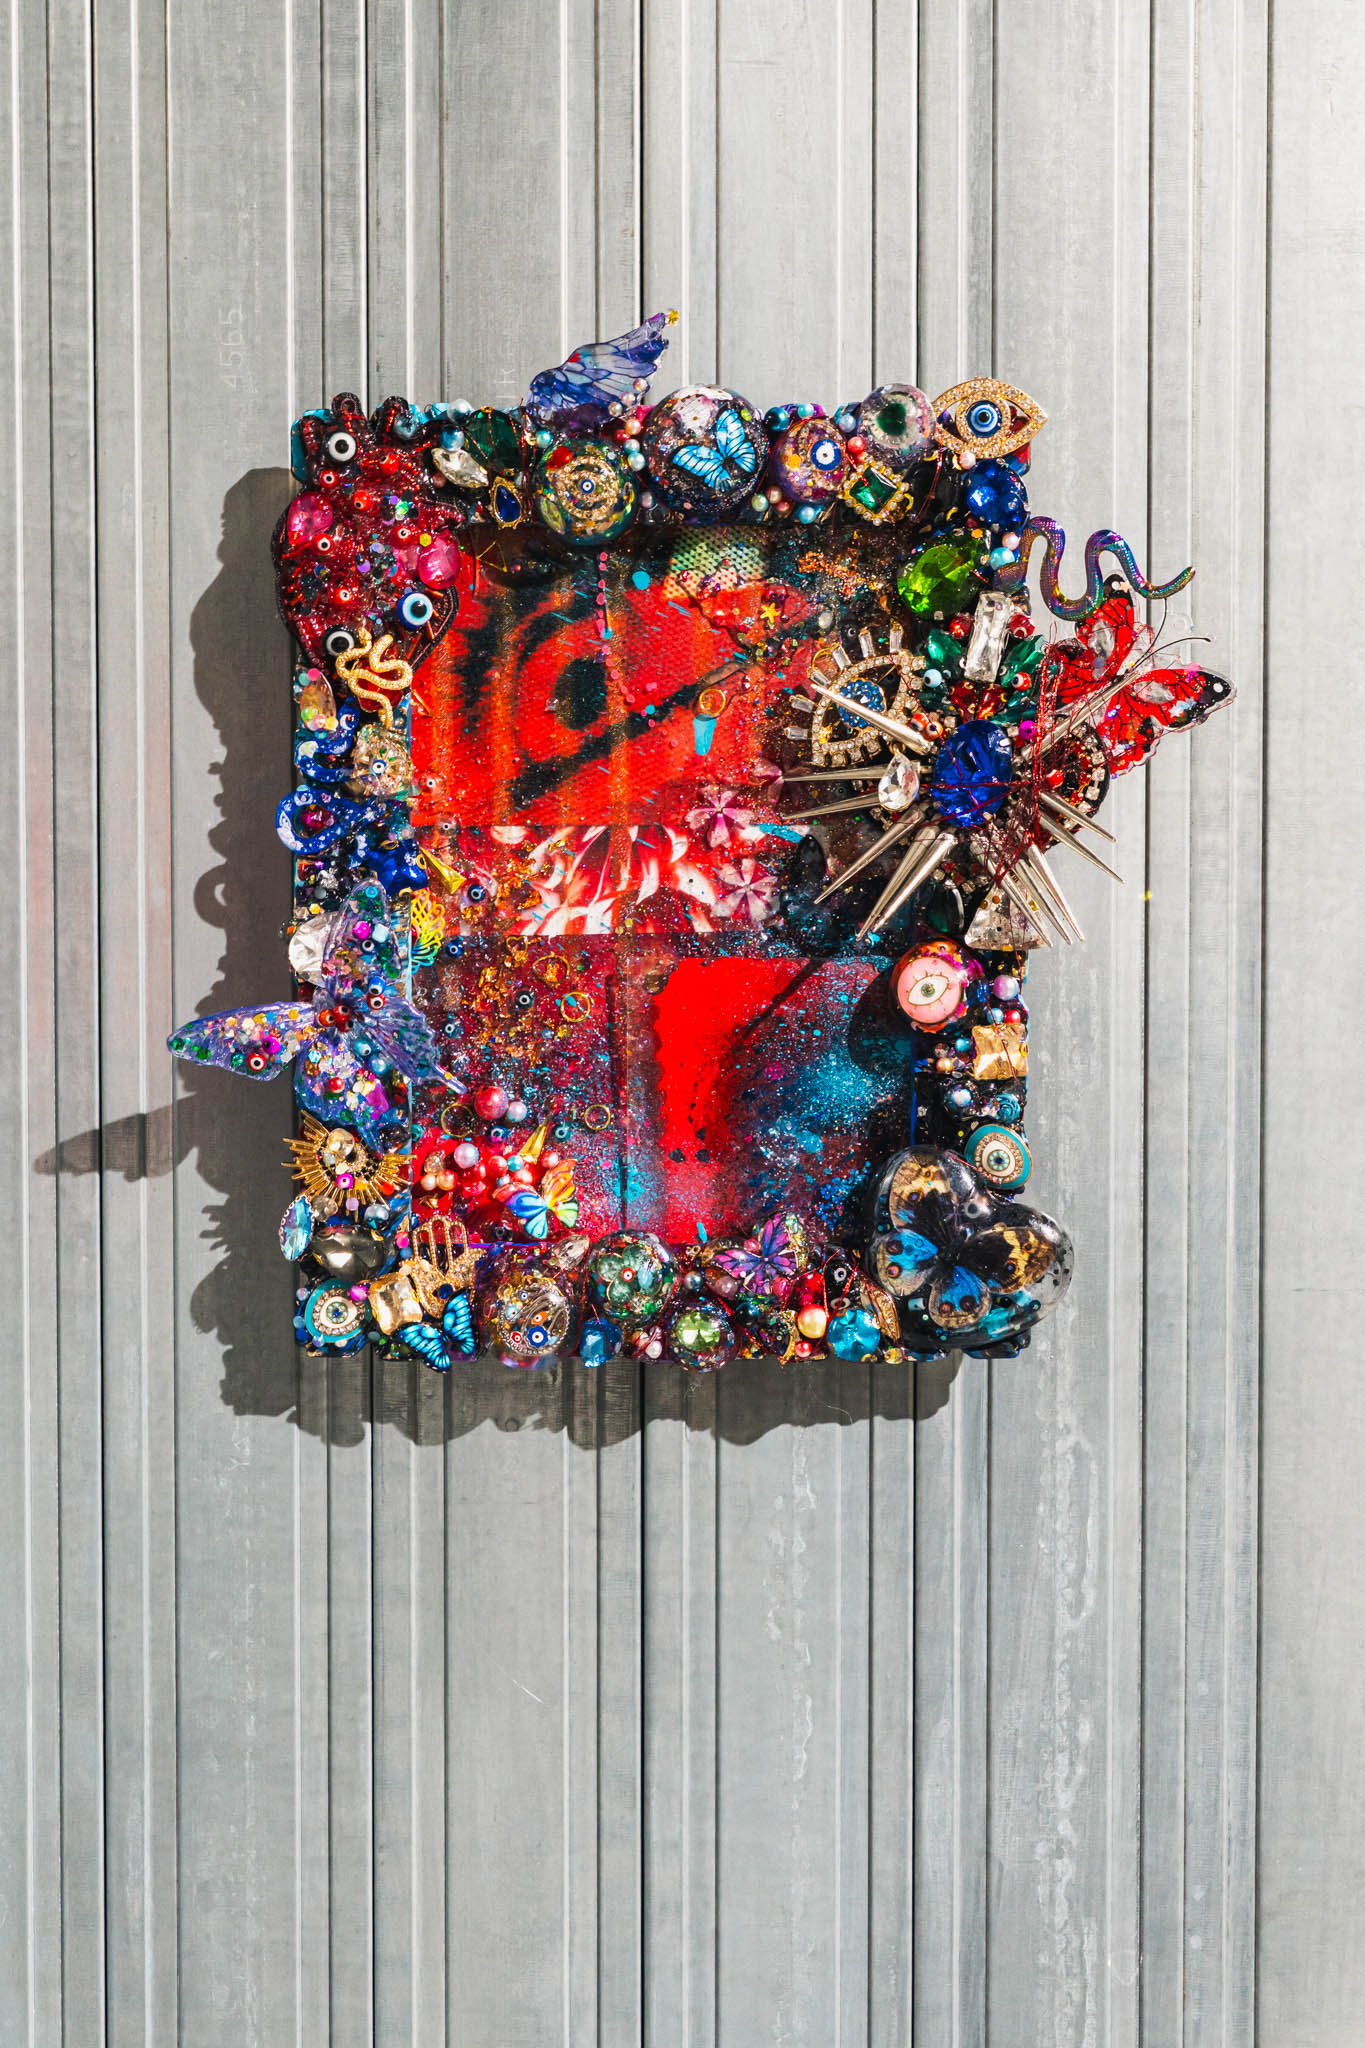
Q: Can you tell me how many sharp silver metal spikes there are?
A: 12